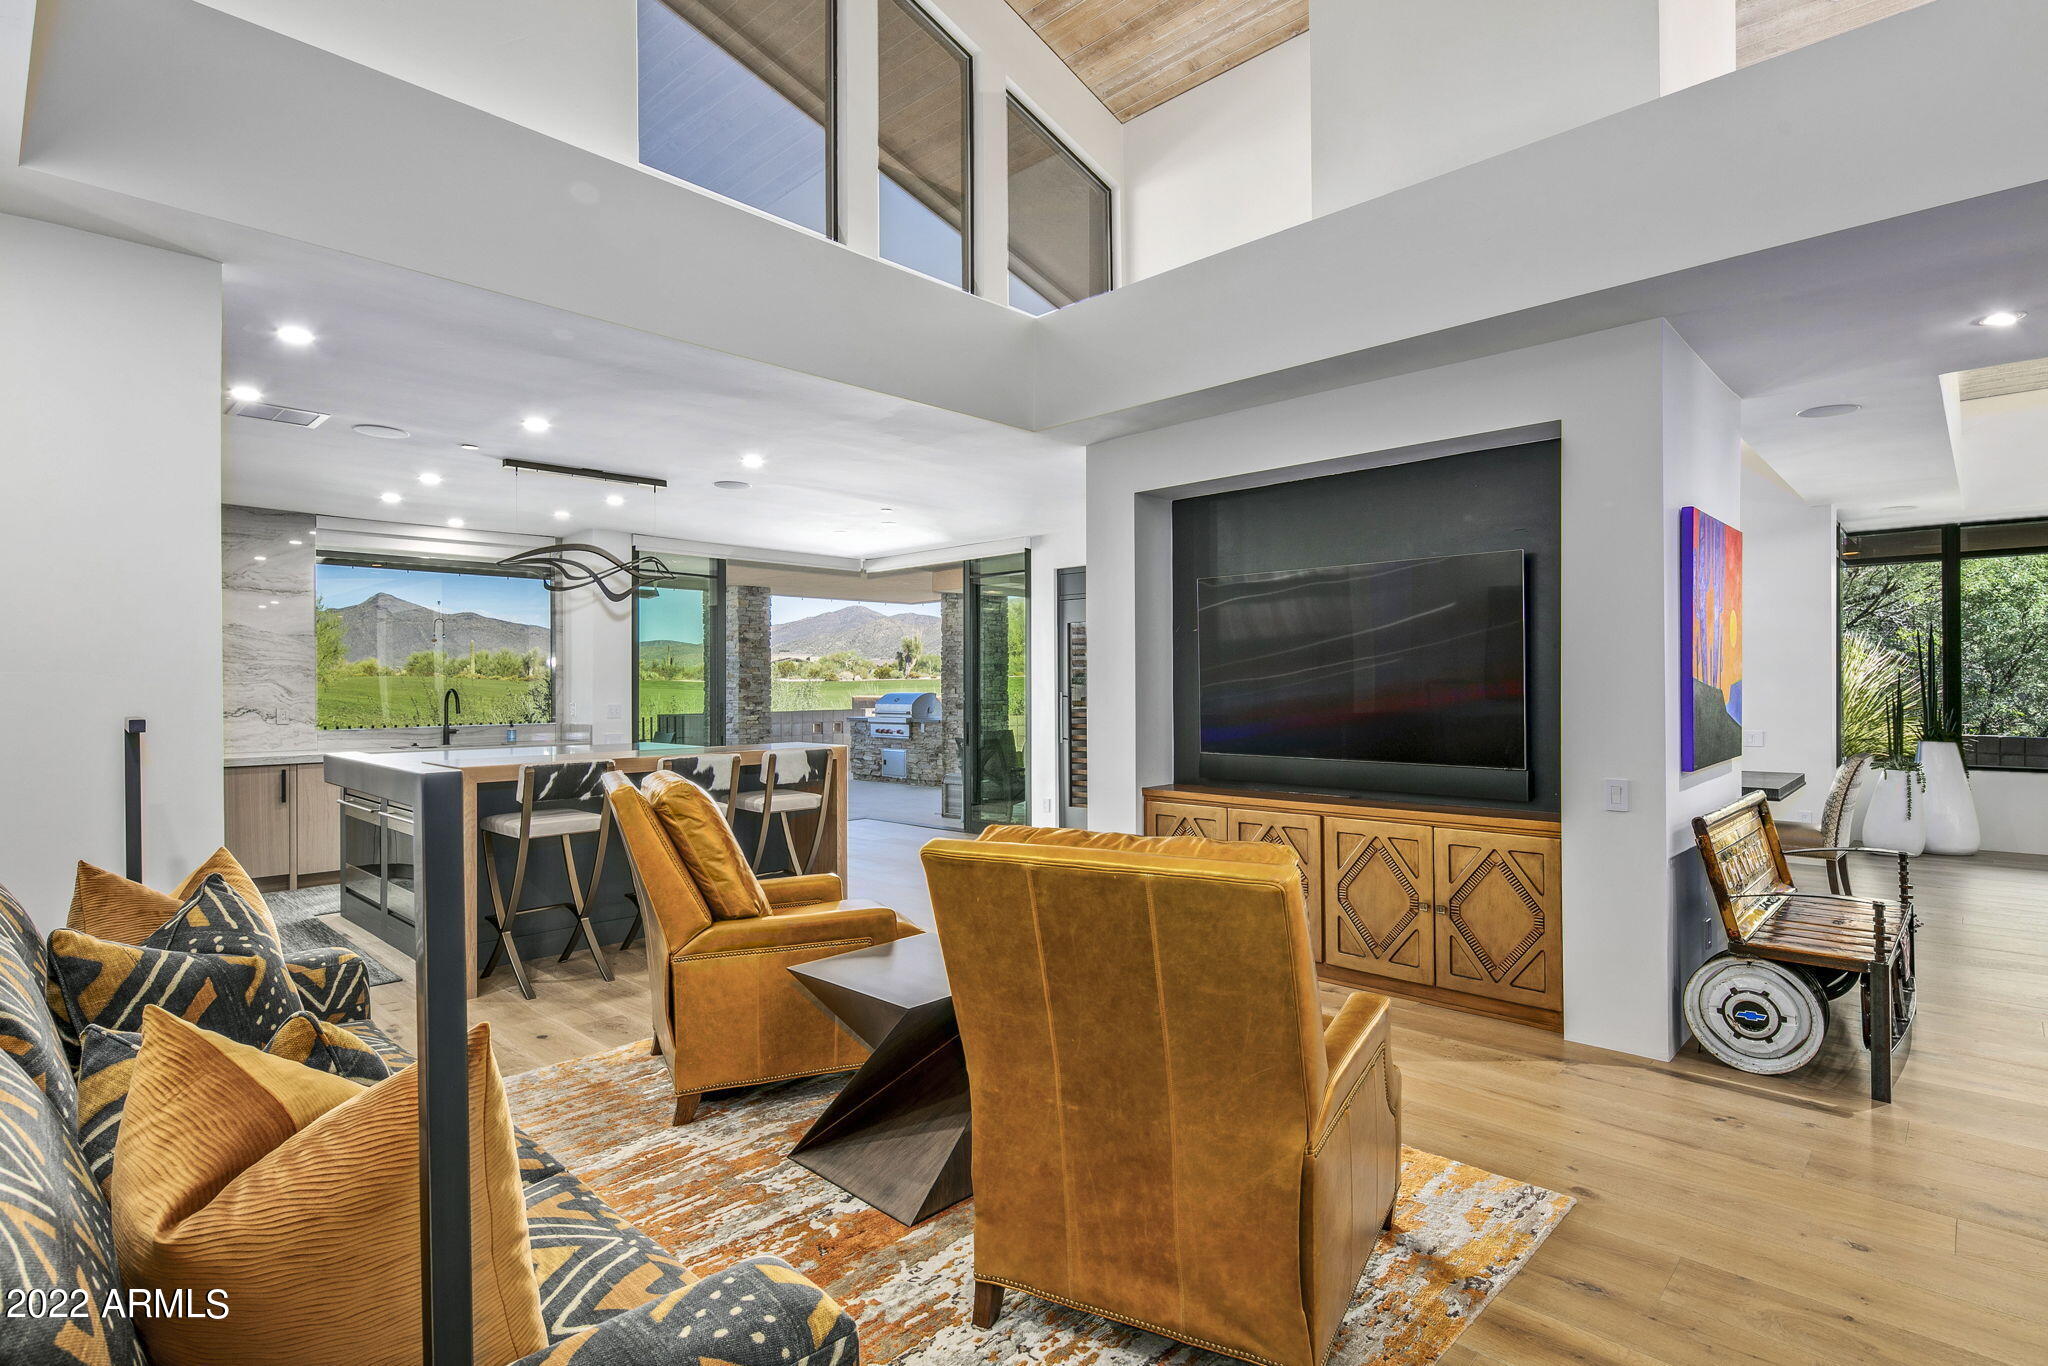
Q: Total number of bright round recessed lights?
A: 10